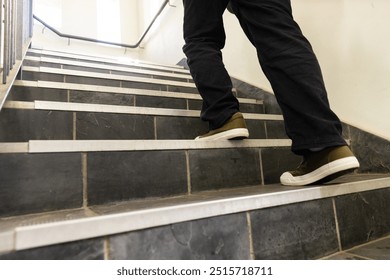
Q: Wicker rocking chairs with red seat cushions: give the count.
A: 0